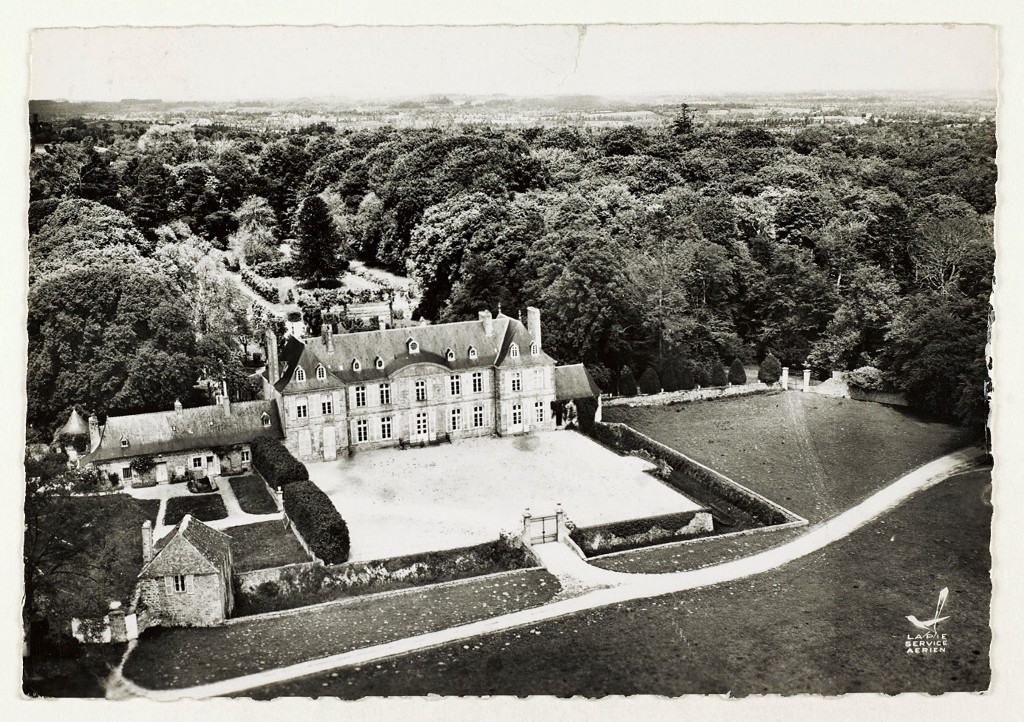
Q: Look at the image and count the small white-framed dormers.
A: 11